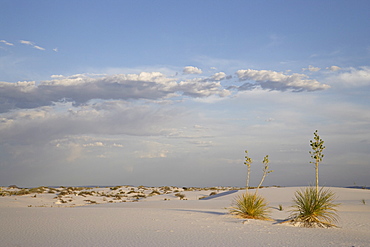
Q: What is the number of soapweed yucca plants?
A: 2